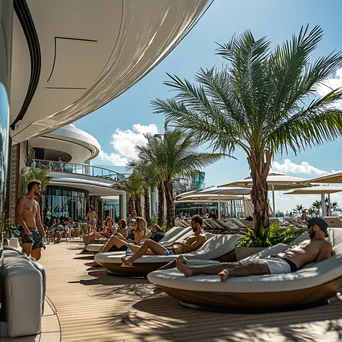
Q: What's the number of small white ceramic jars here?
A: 0